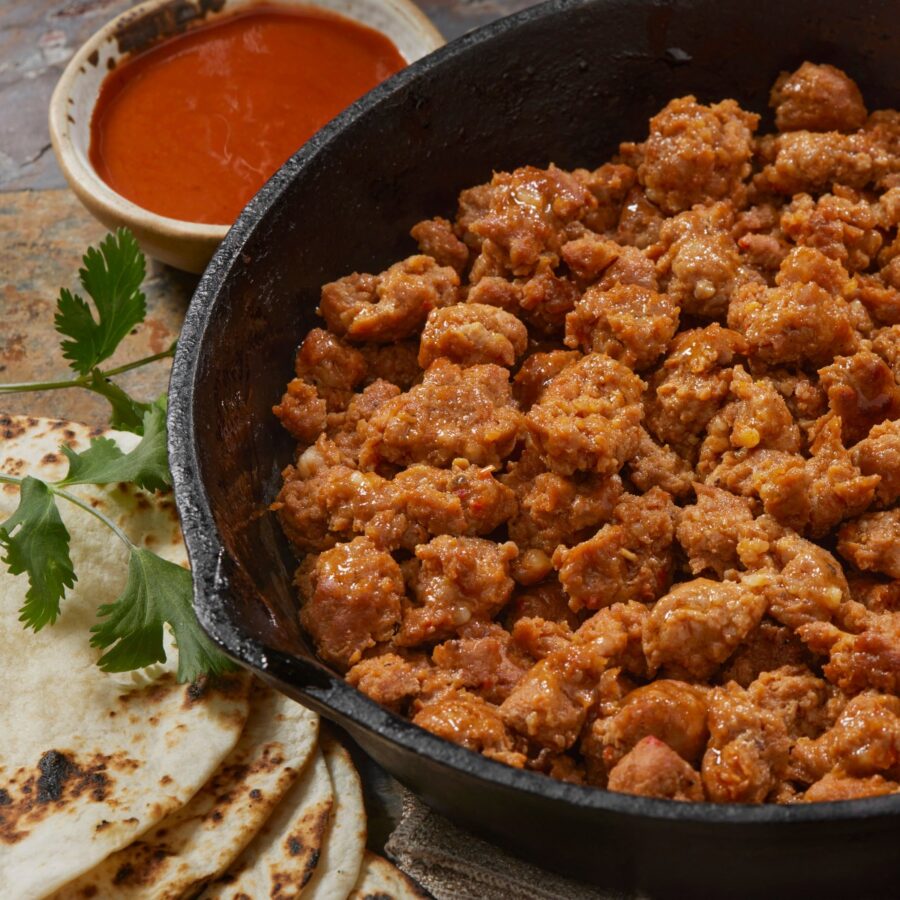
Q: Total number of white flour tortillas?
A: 5